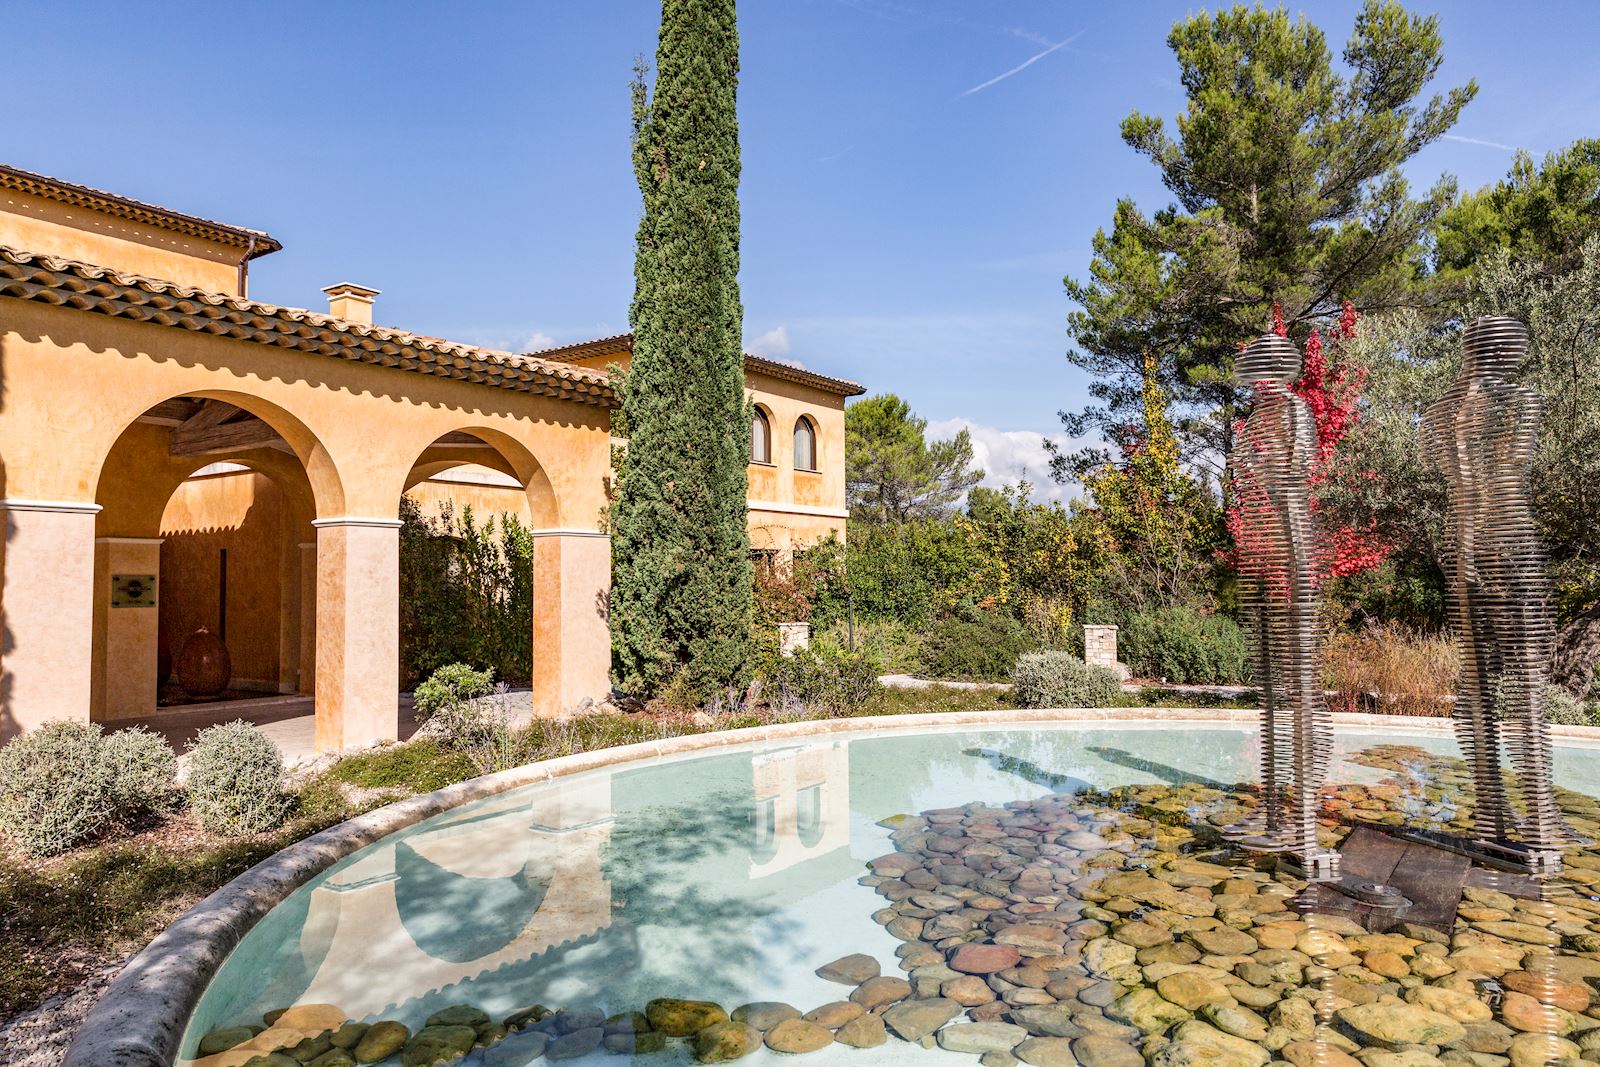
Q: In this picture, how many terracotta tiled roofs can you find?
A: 3